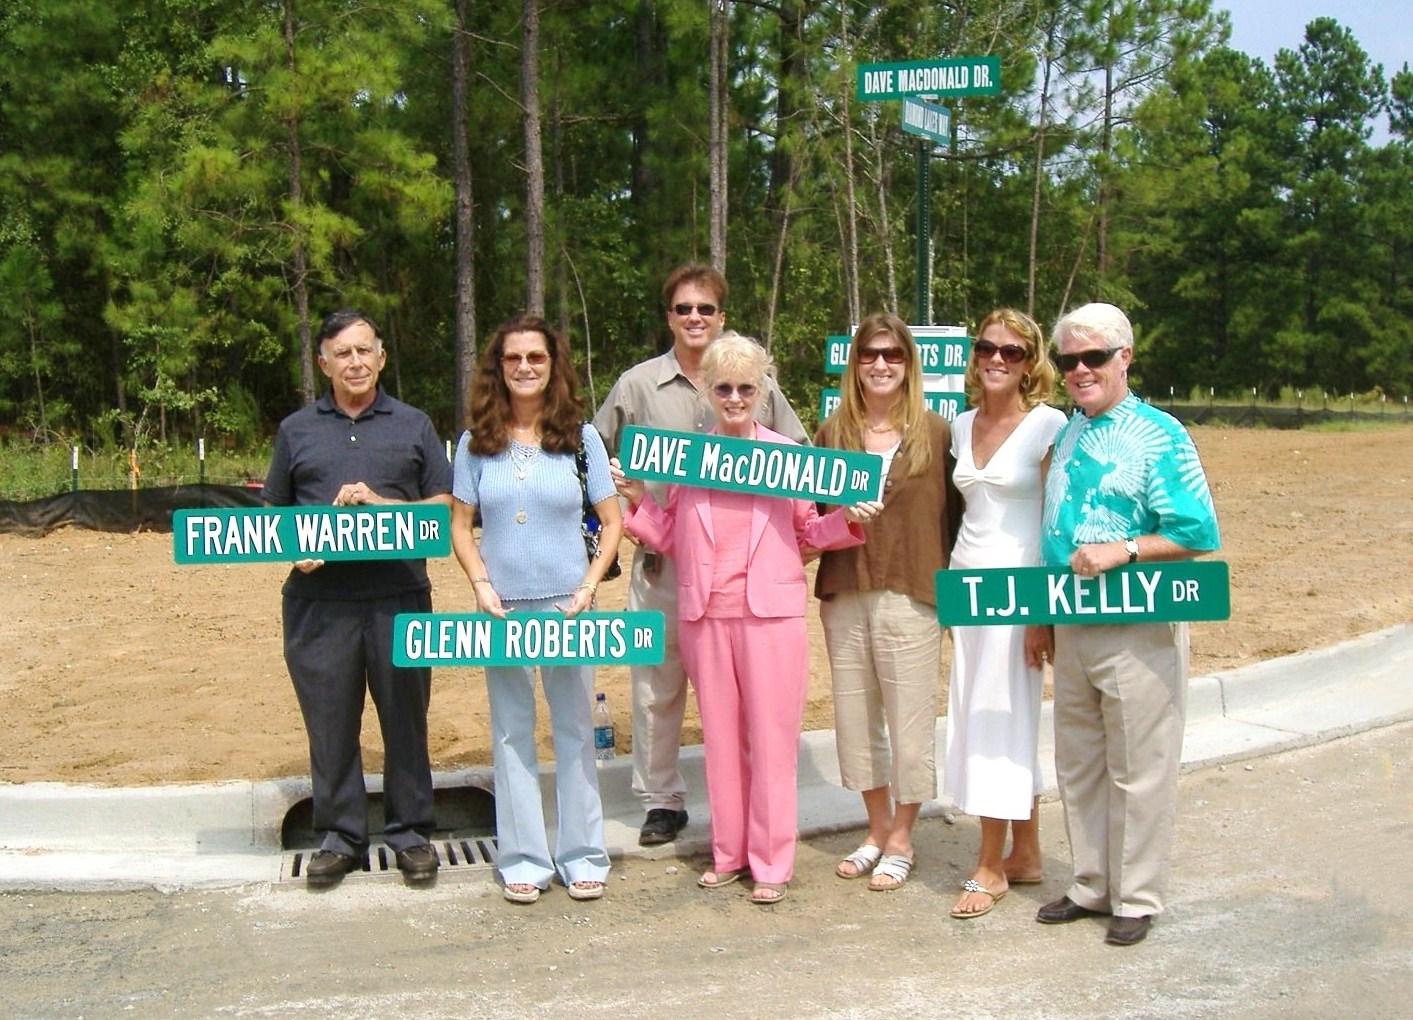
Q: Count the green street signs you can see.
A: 8